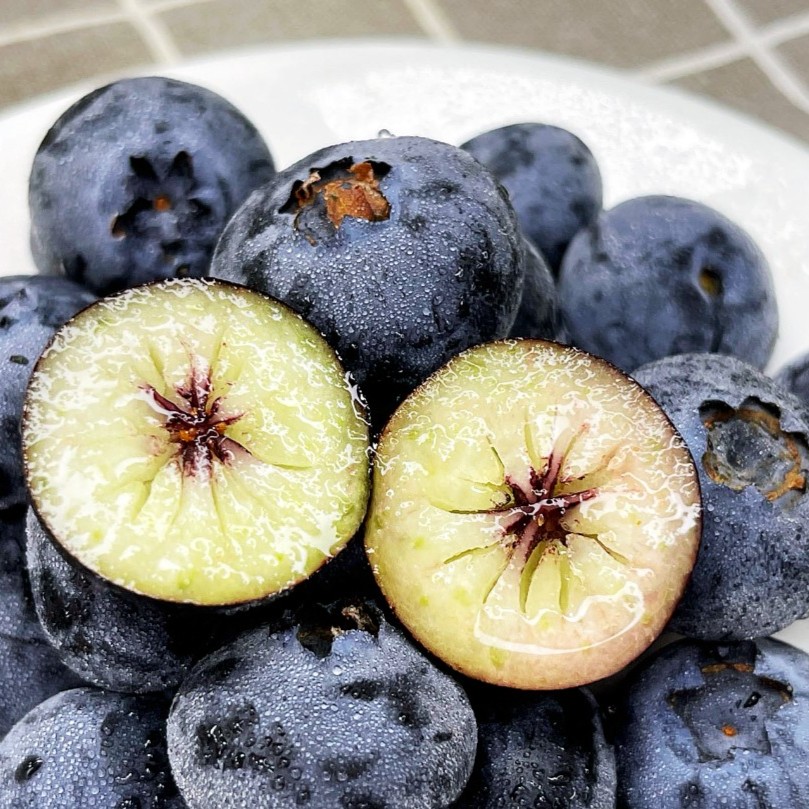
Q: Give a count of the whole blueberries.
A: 14